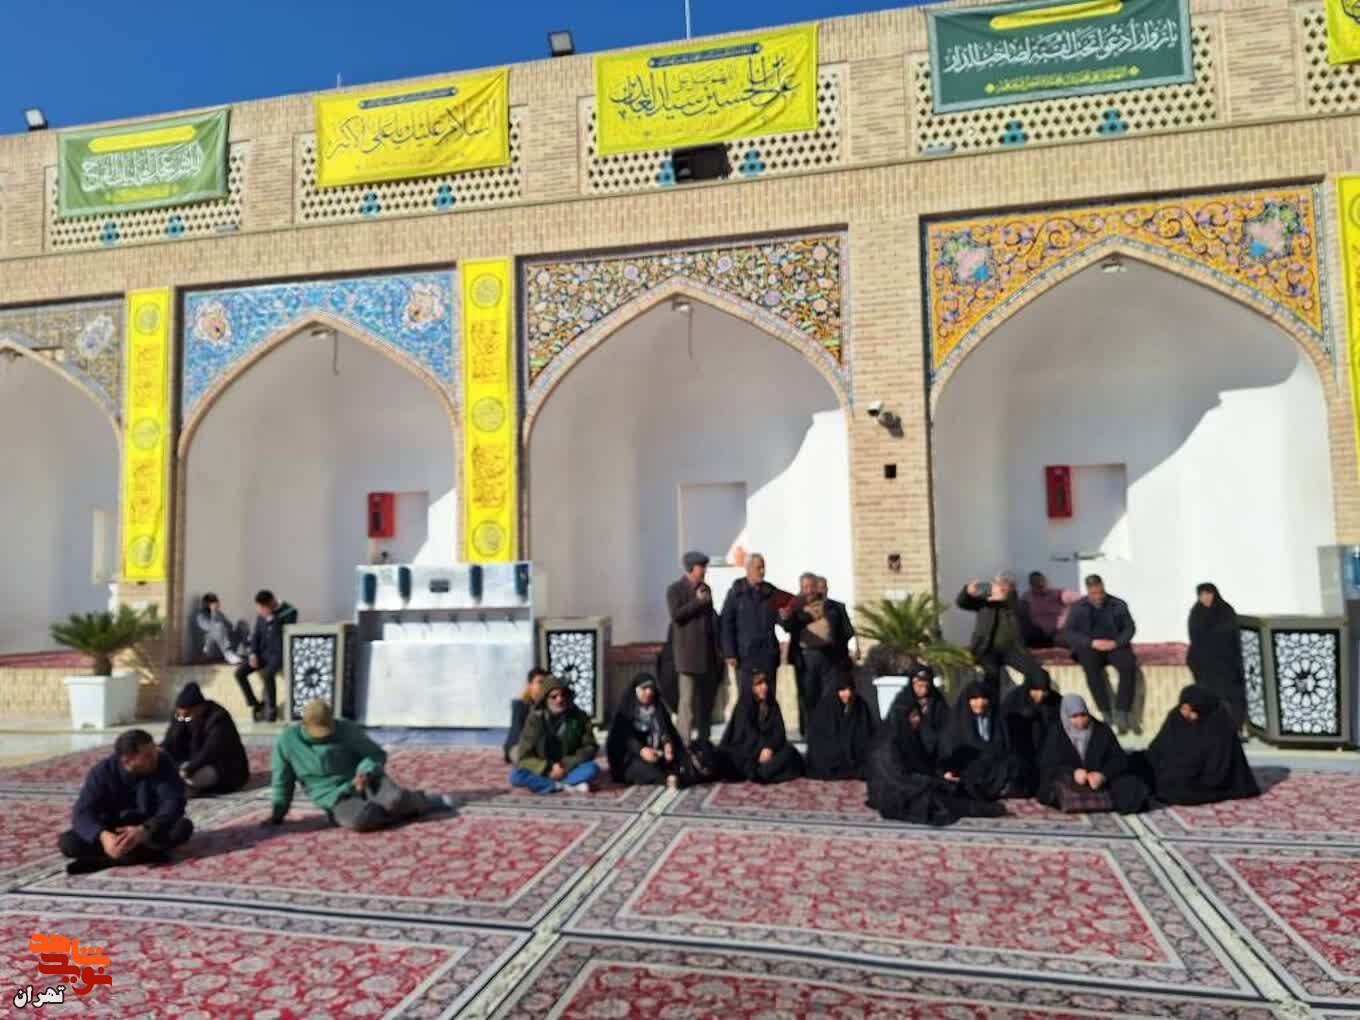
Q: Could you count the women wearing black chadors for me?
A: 10